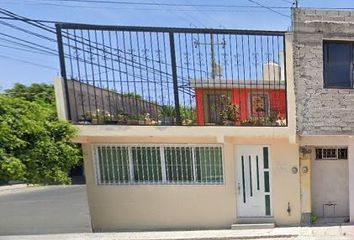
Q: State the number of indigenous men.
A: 0